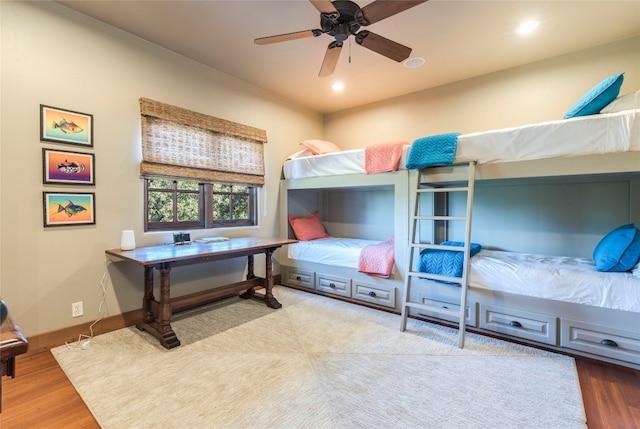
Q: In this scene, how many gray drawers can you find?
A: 6